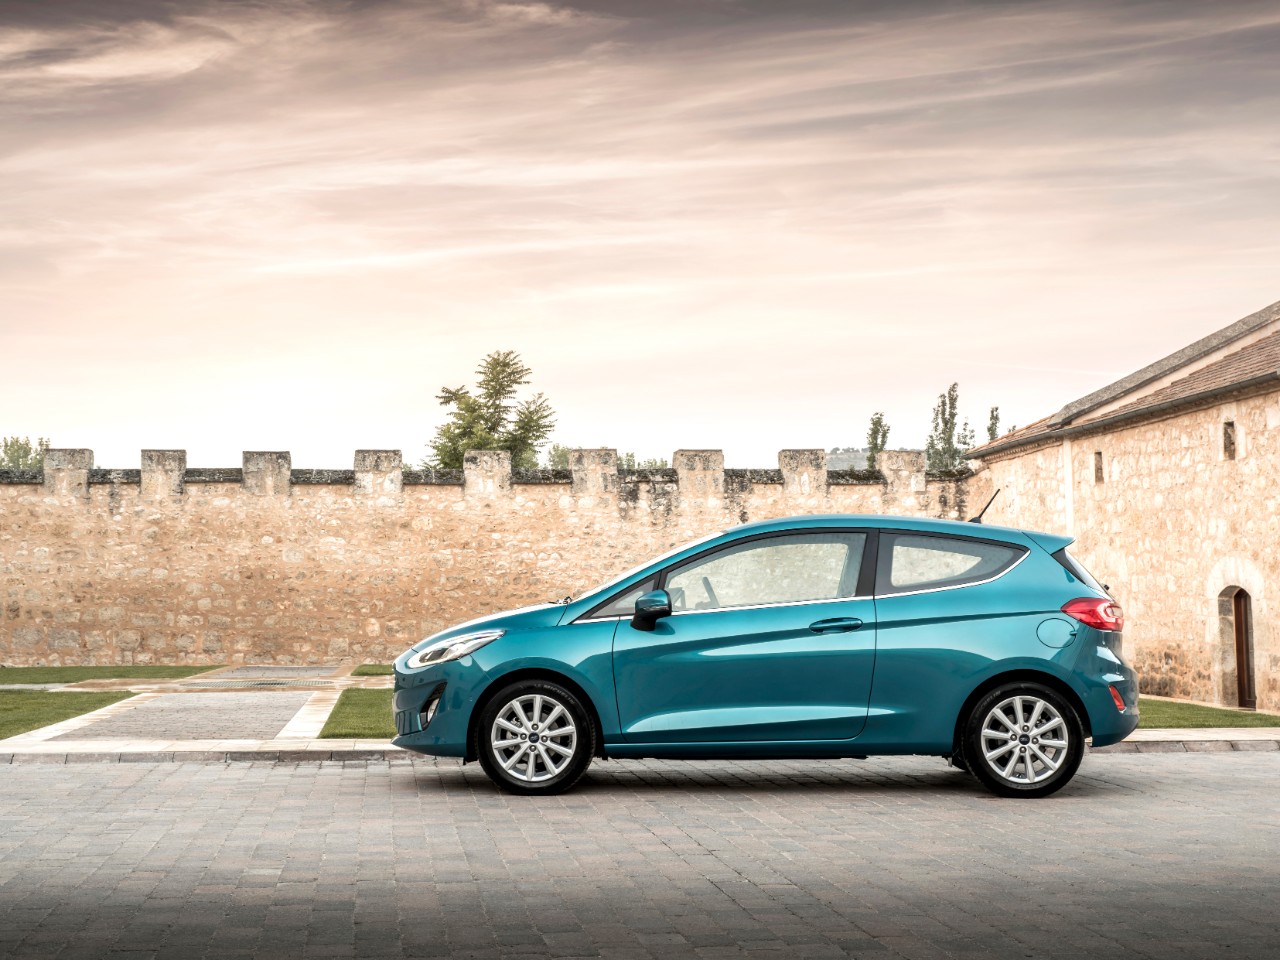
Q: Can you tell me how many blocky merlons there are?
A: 9